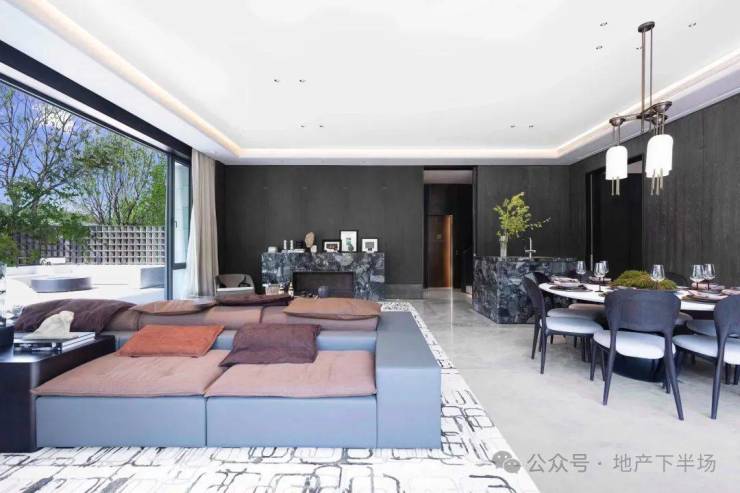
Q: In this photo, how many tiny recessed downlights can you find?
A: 10